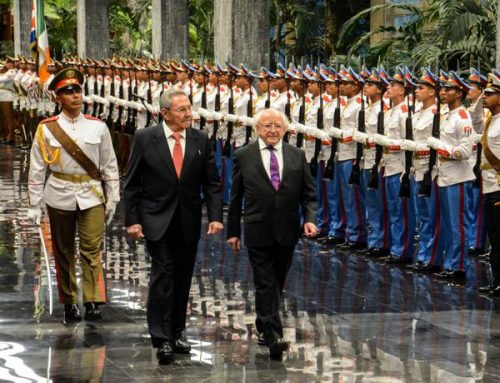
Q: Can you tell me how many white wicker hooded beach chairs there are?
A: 0